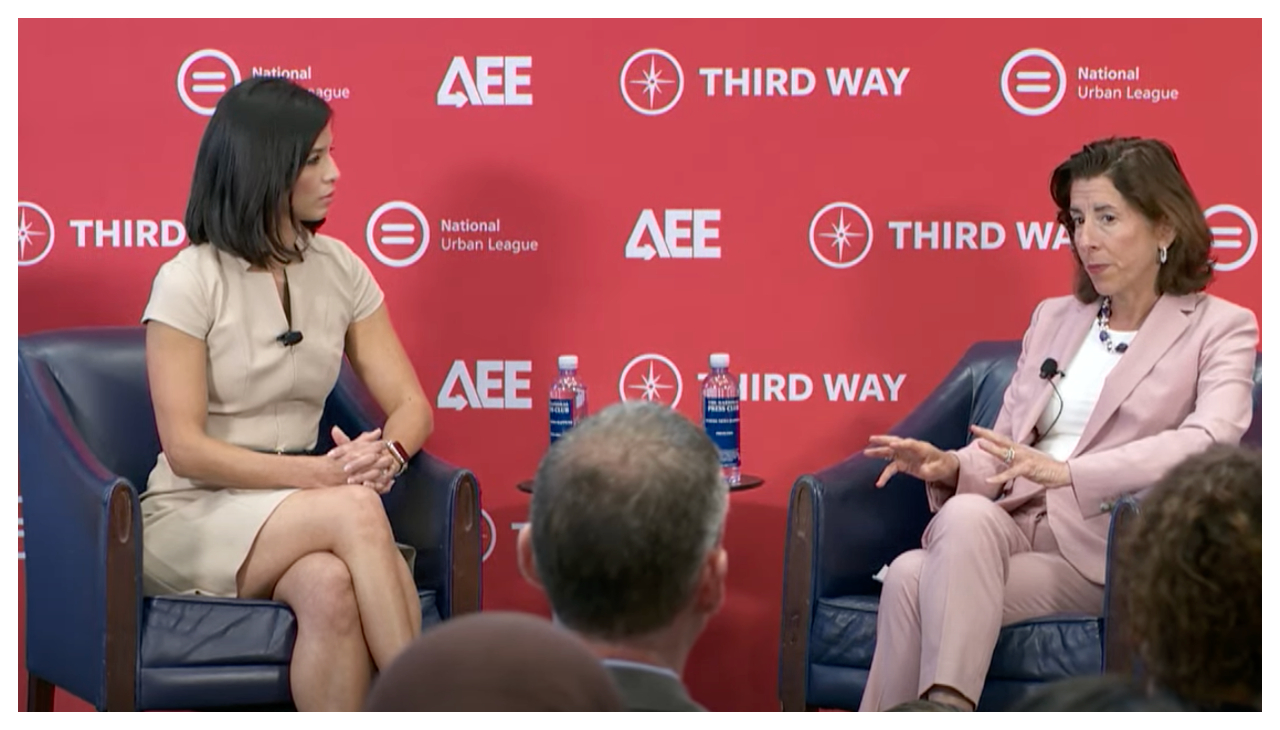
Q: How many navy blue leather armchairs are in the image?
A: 2